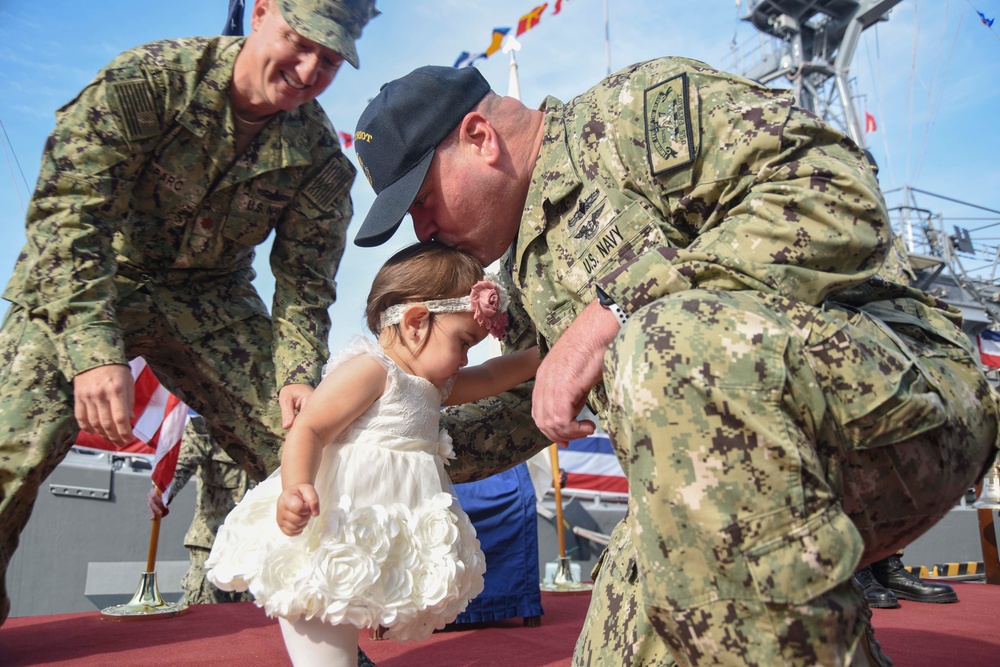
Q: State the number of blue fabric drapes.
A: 1